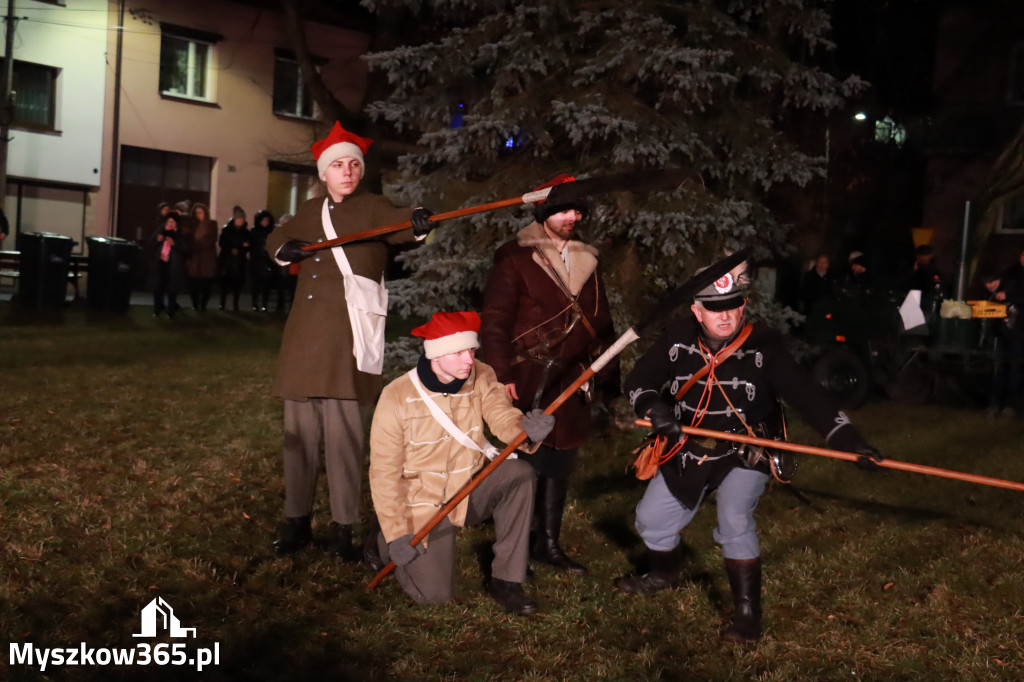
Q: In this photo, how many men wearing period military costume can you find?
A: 4